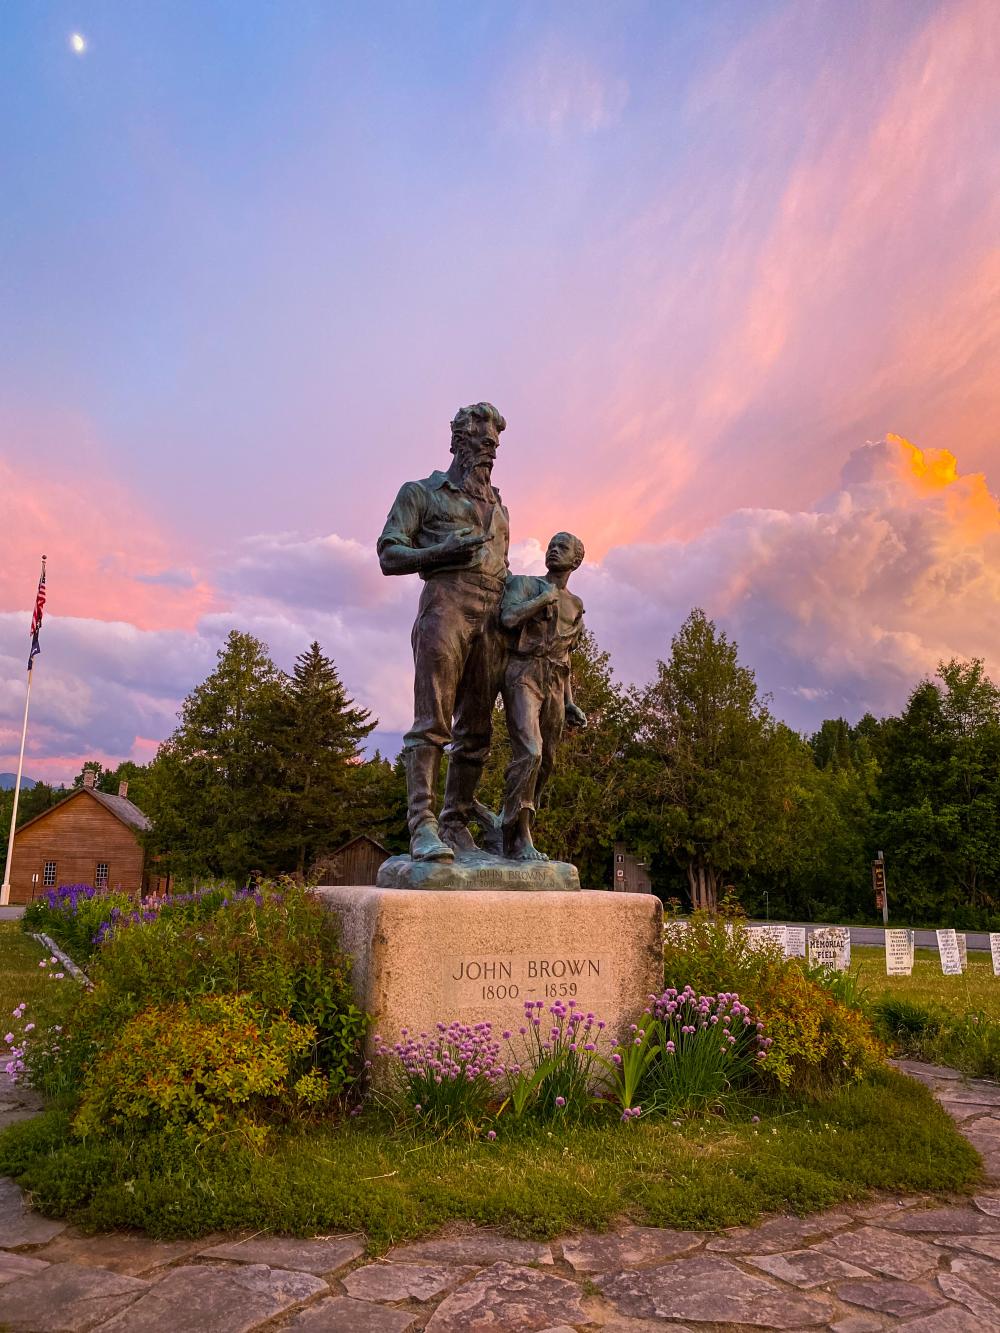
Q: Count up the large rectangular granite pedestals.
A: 1